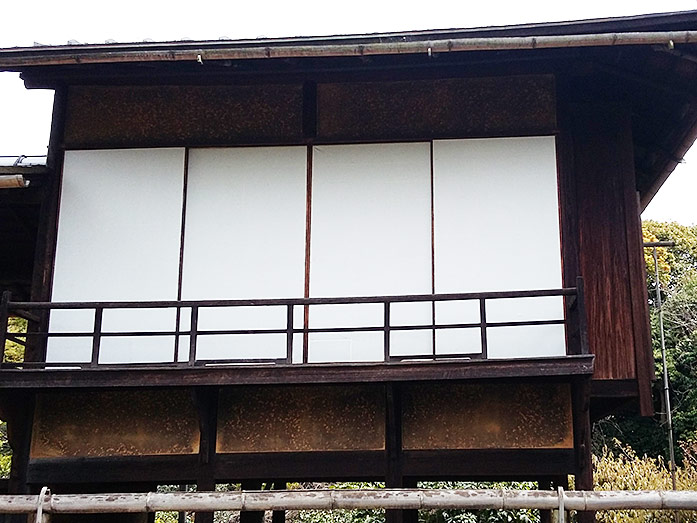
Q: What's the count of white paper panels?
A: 4